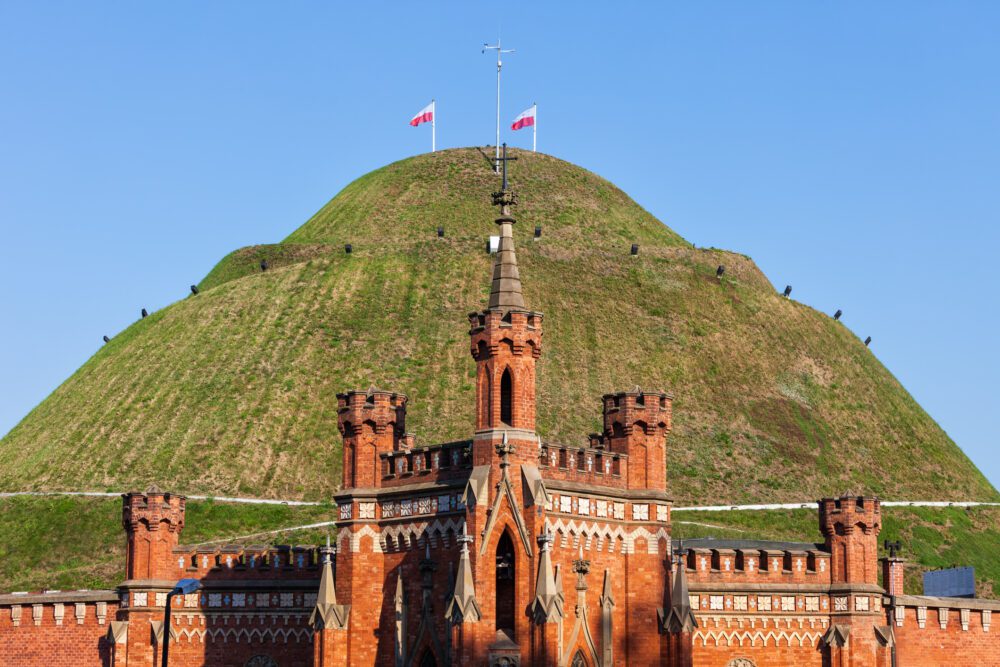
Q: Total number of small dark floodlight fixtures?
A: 12